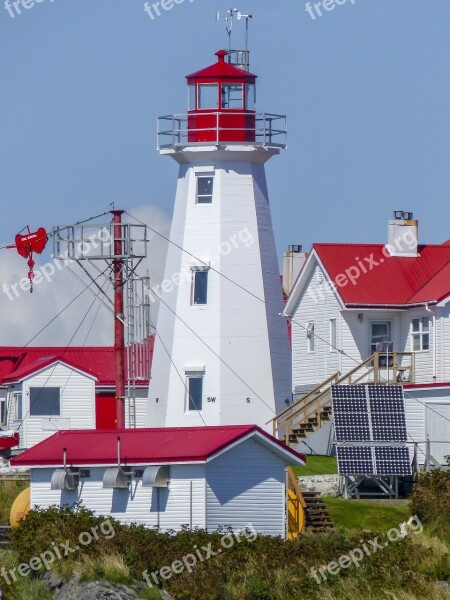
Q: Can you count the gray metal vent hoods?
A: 3